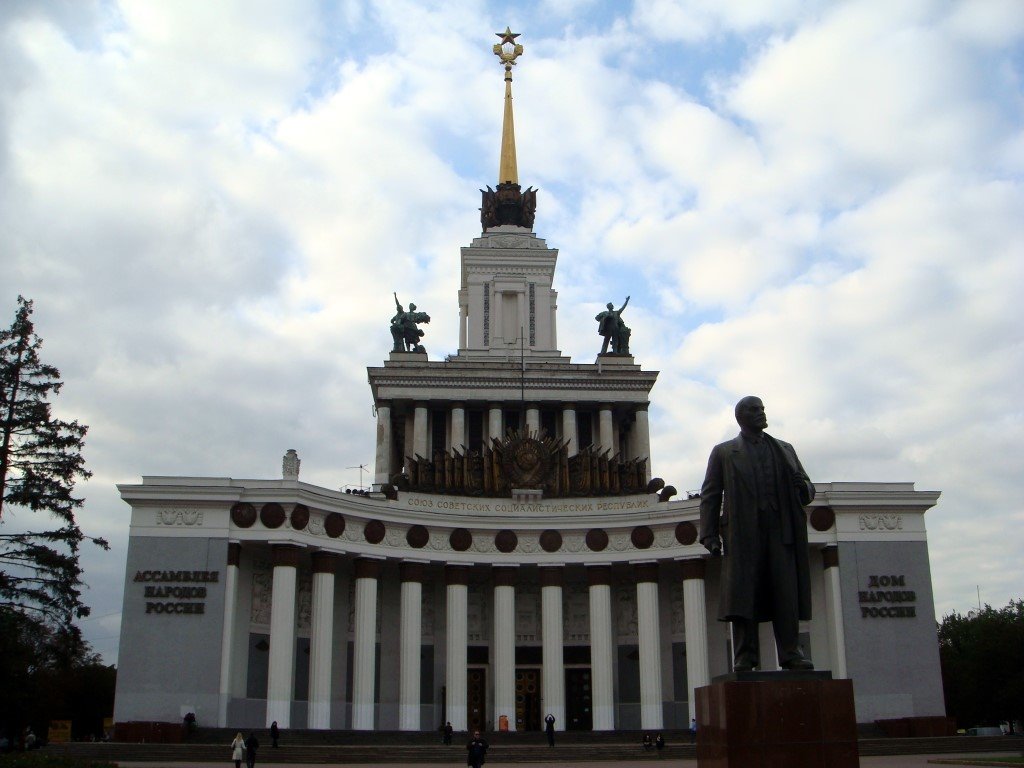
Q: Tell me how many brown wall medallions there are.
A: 13